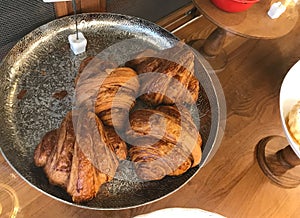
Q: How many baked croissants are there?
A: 4